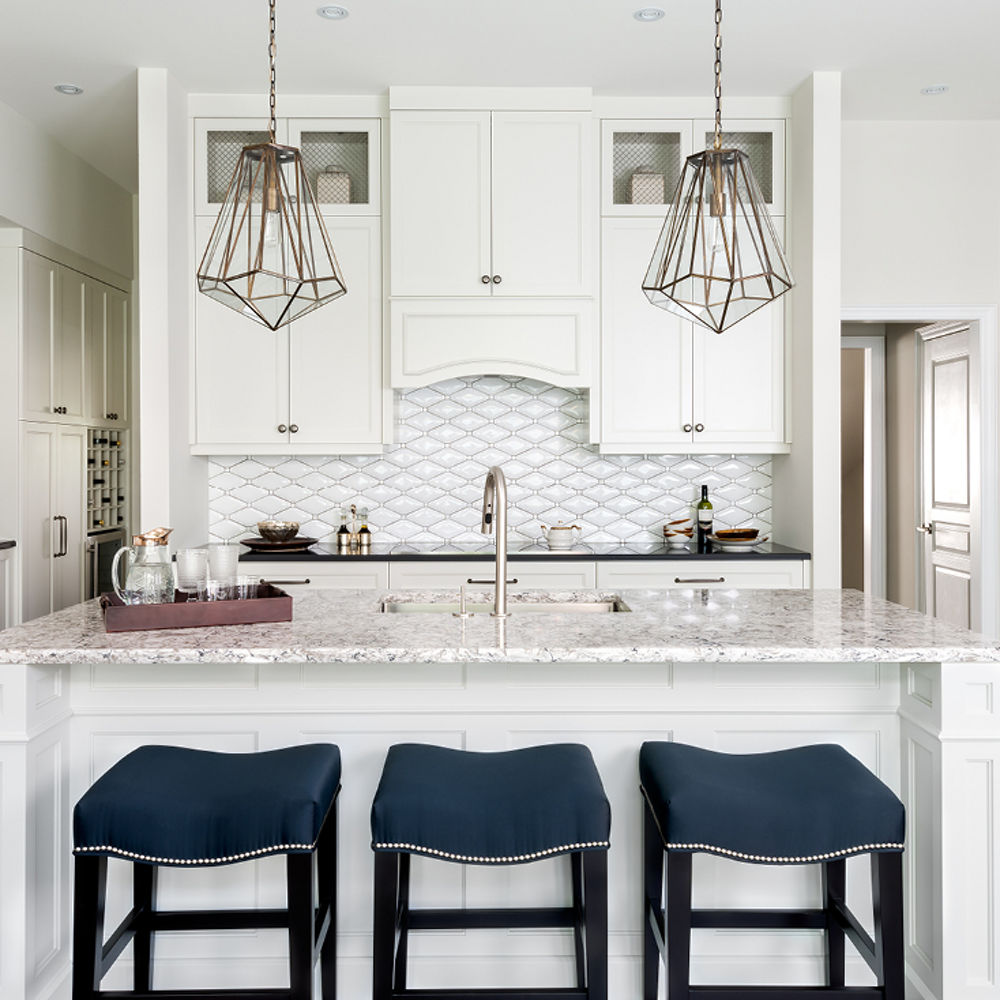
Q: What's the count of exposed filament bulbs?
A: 2